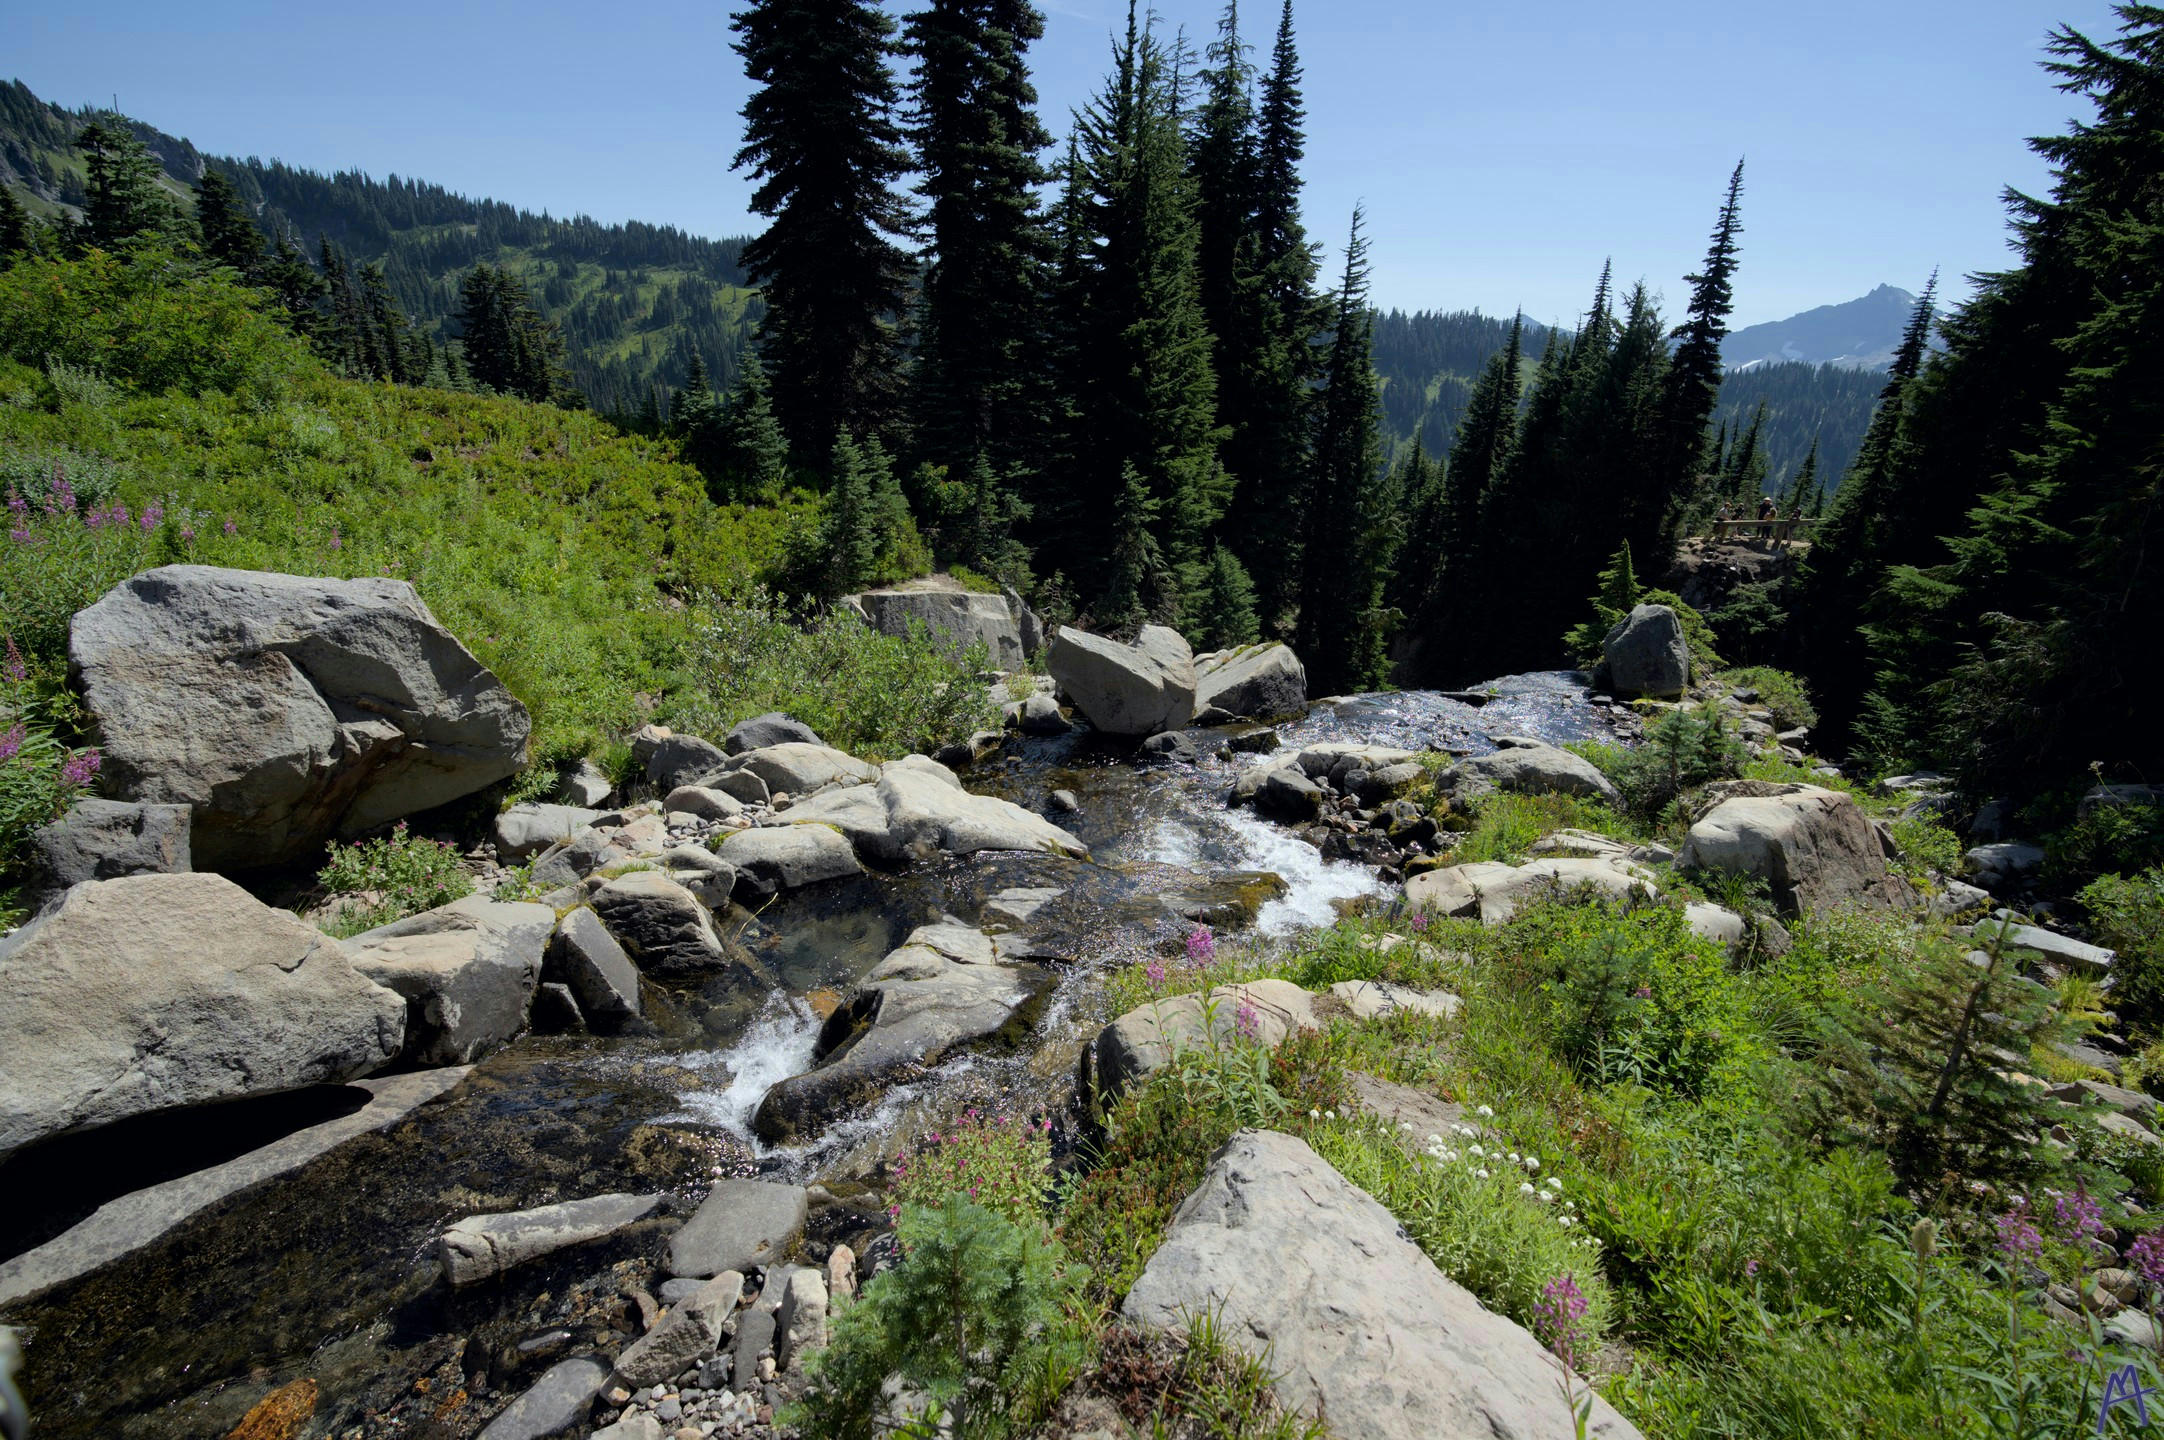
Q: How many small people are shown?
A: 5